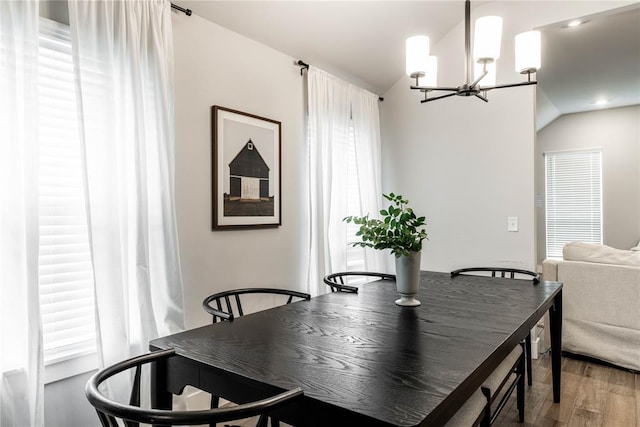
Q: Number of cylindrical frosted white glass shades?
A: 5